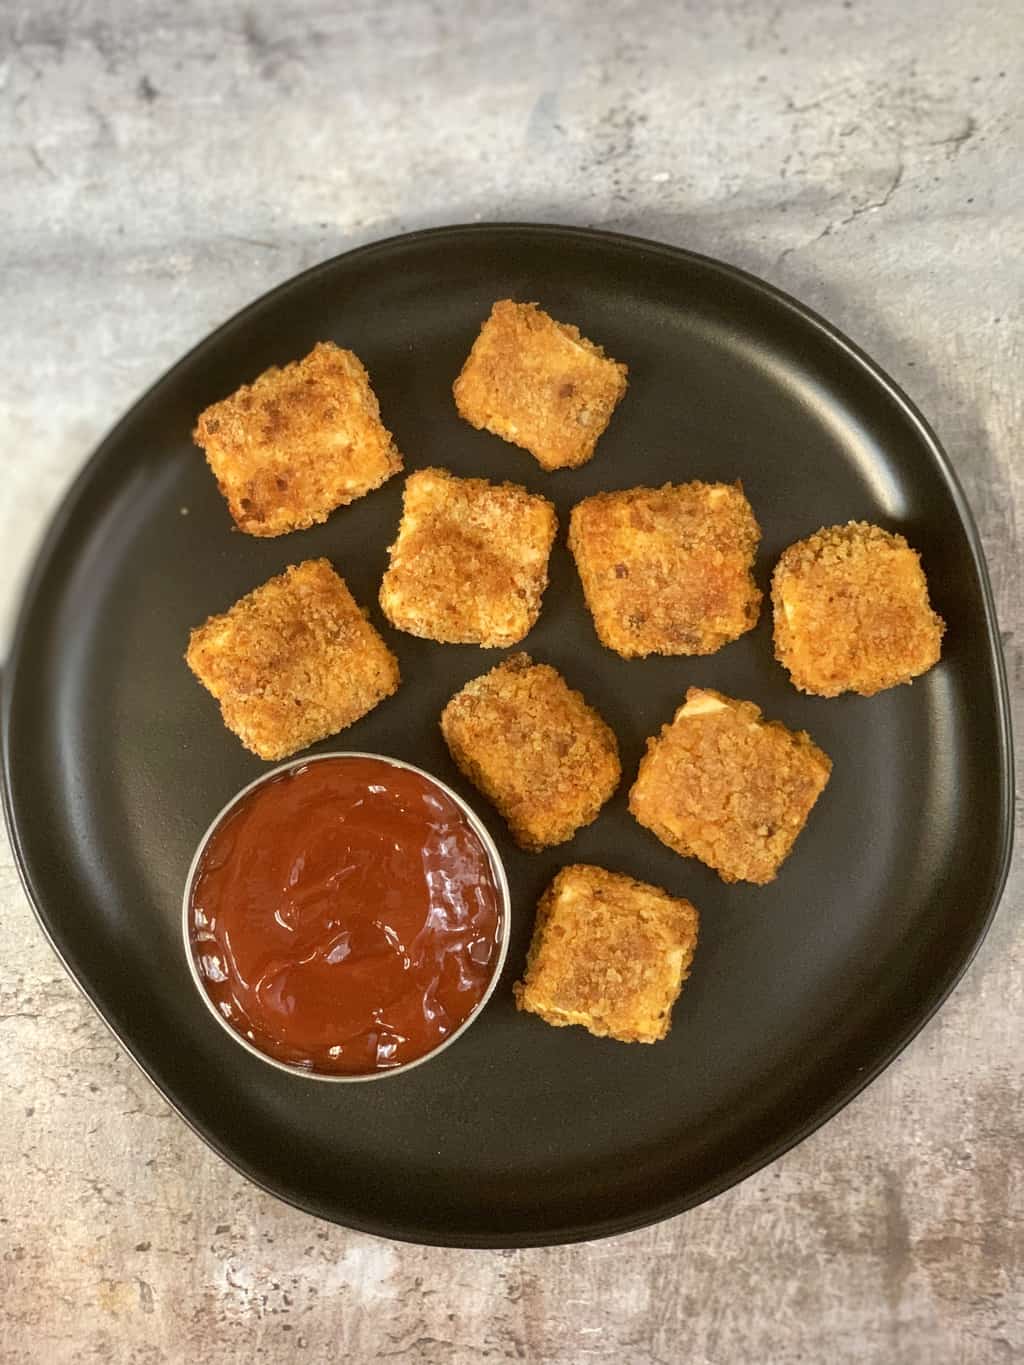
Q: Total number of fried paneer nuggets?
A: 9